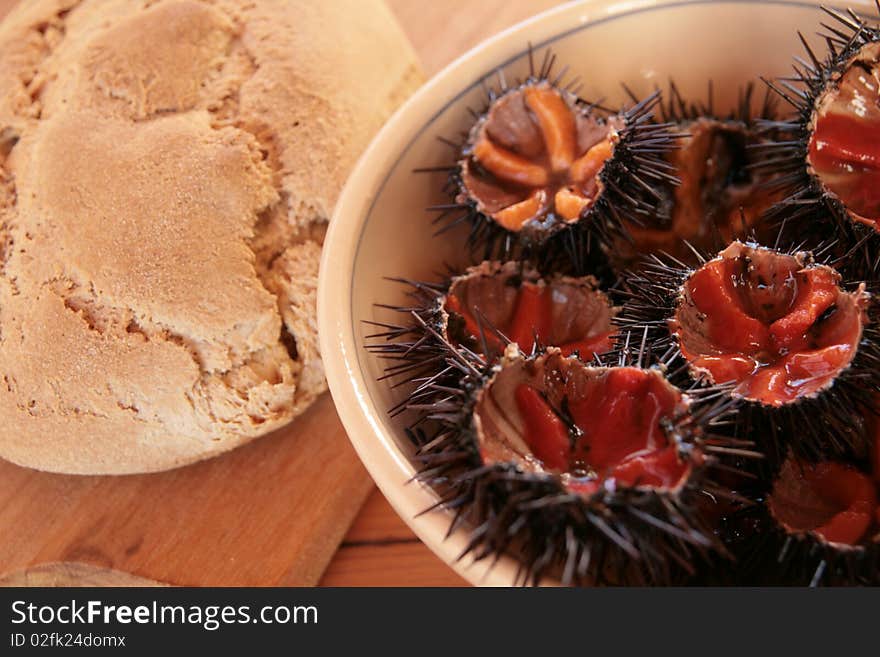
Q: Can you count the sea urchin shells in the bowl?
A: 7